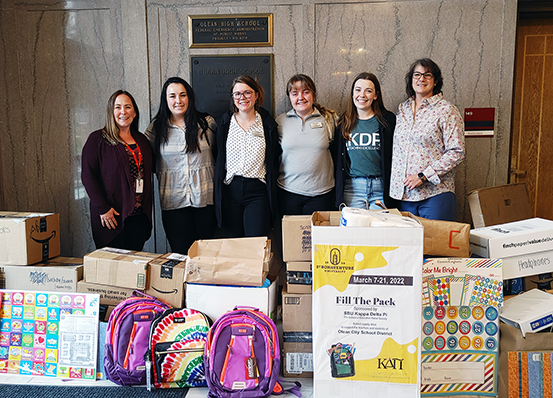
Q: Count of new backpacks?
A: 3